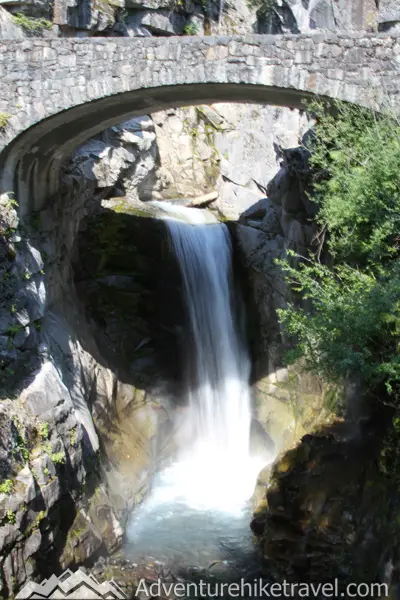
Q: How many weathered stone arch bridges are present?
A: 1